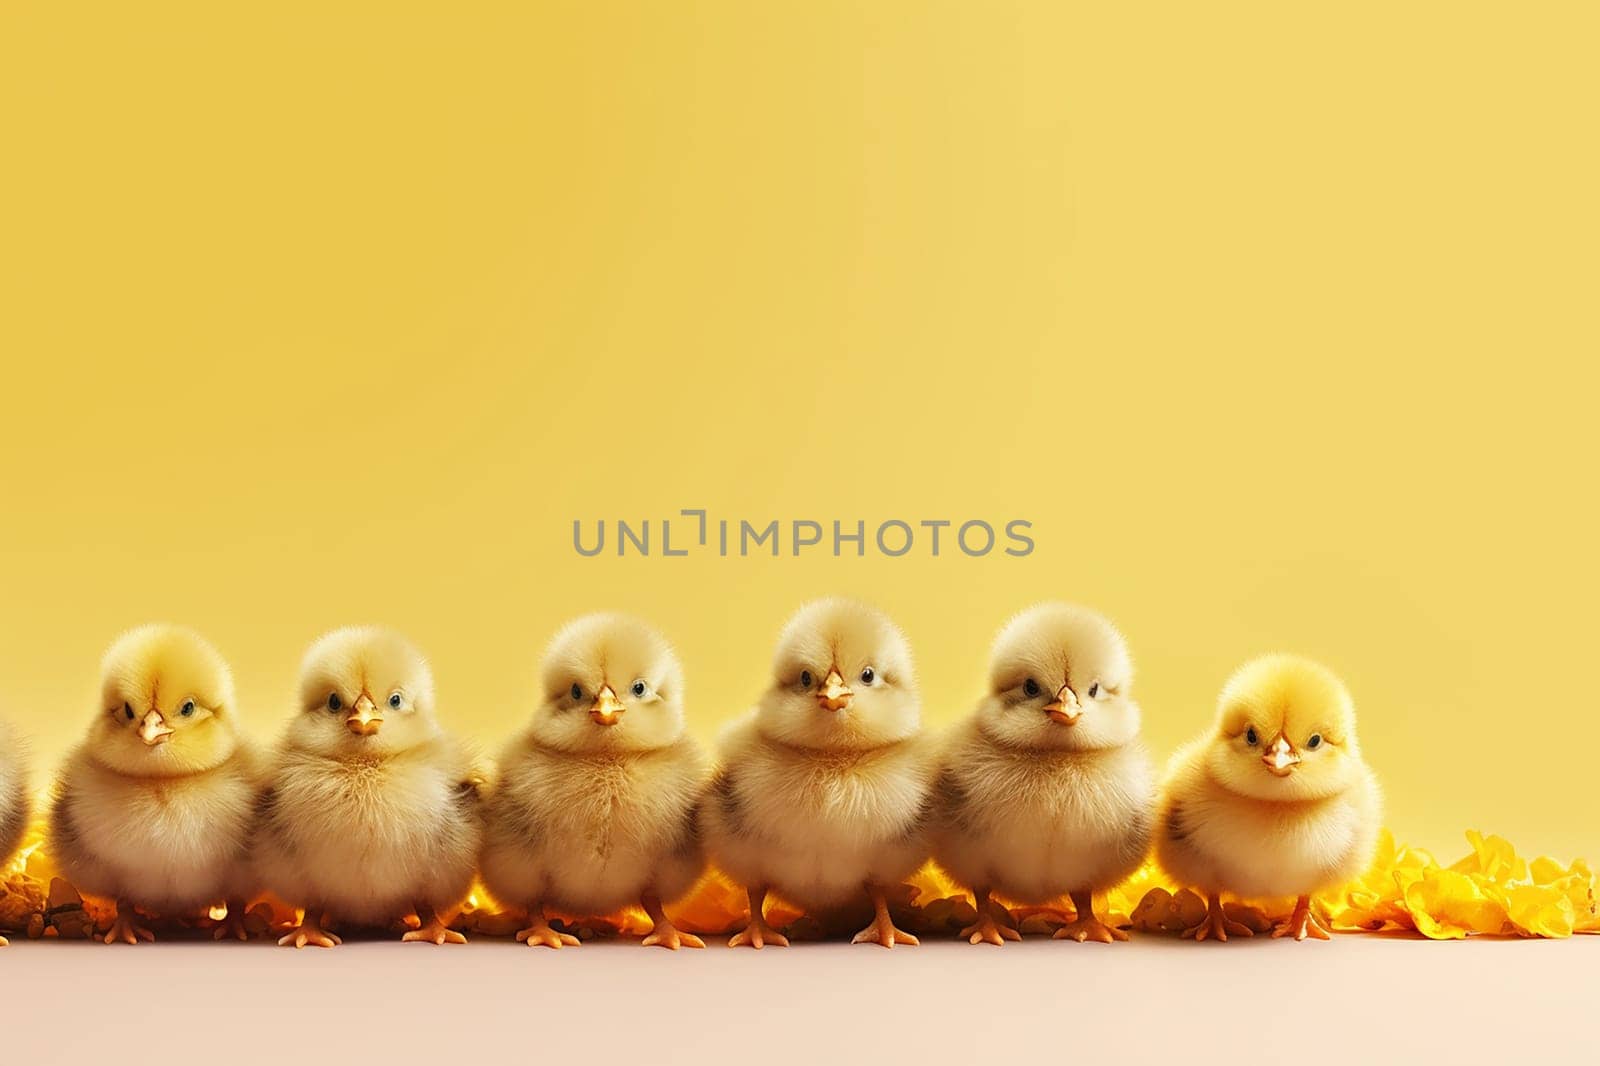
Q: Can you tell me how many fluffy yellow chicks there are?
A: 6